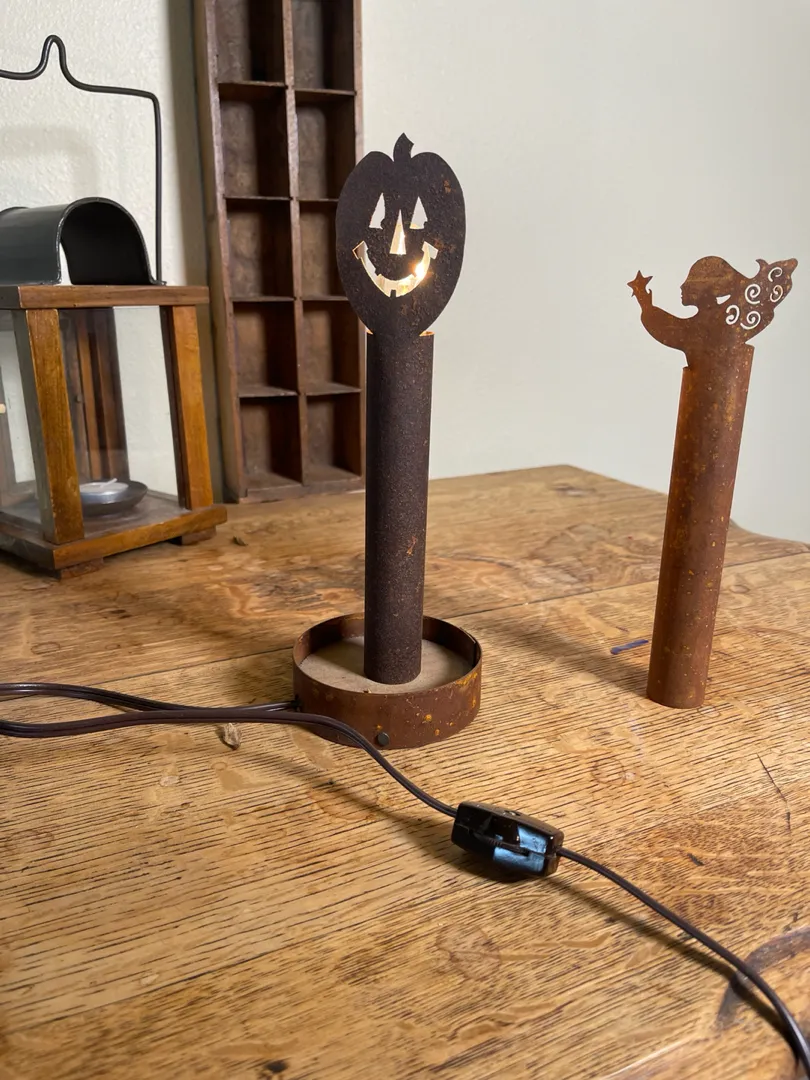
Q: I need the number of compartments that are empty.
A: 10